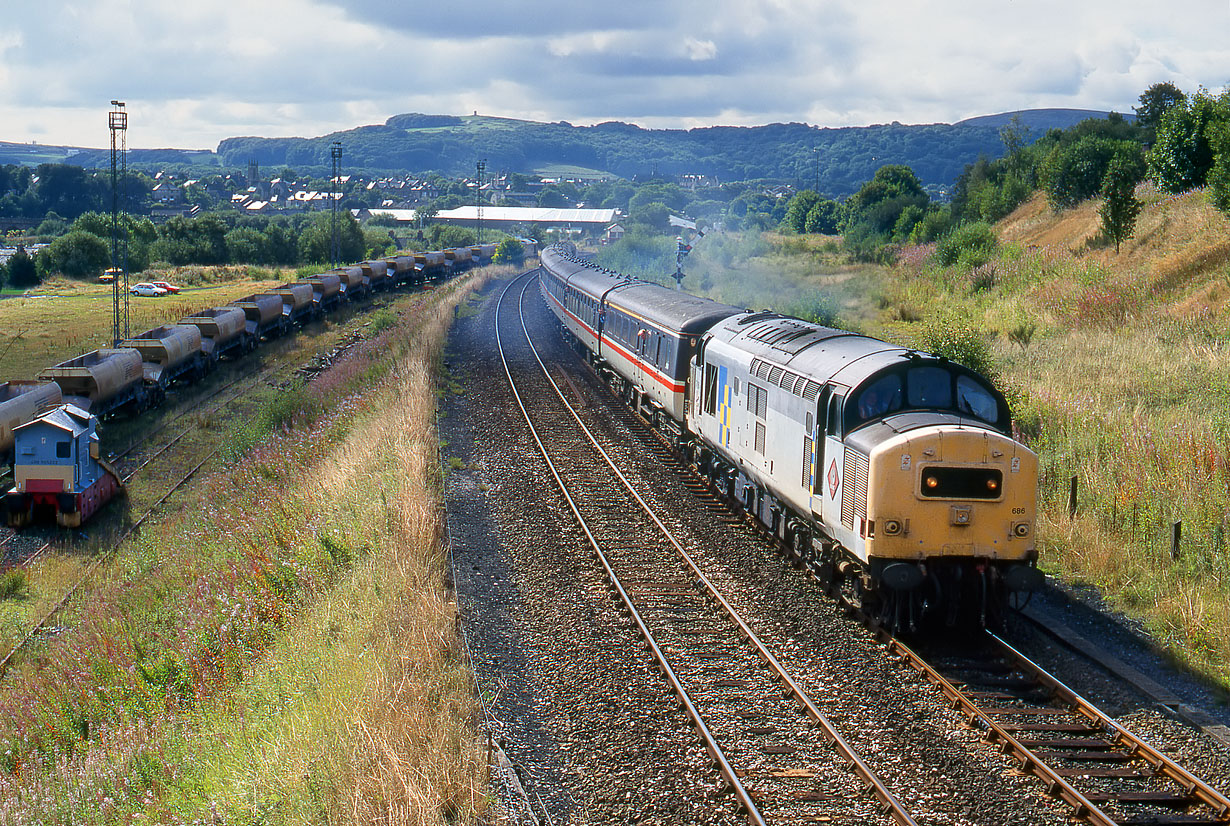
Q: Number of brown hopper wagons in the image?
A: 13